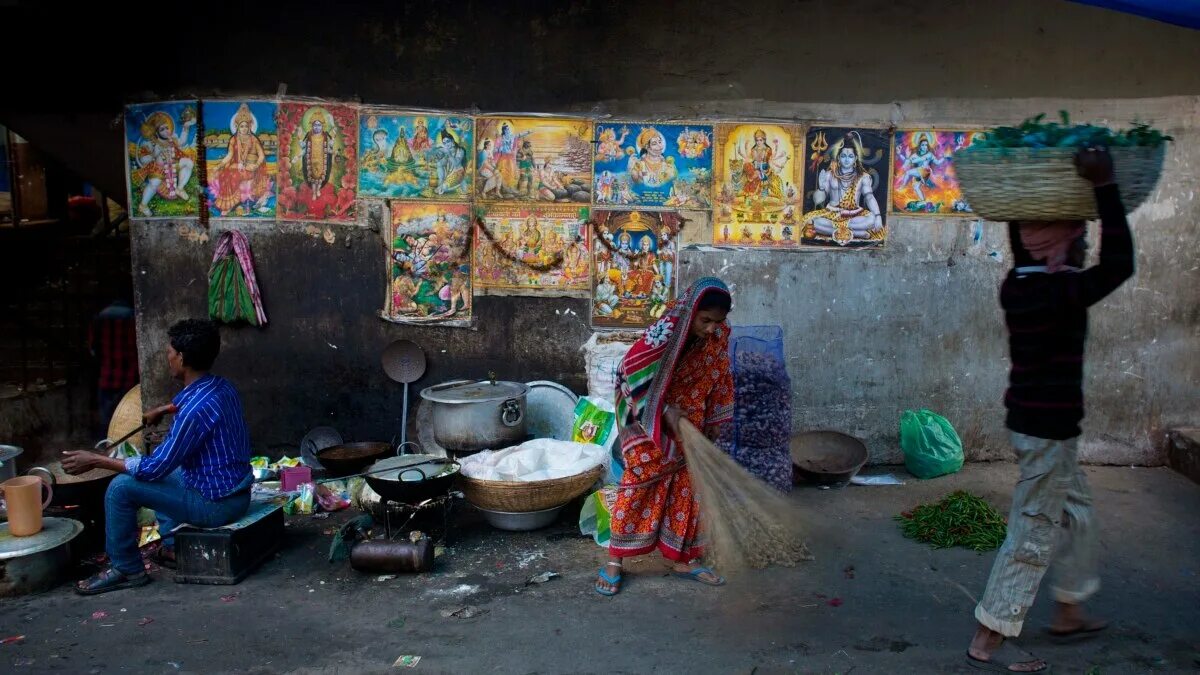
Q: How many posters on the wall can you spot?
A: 12